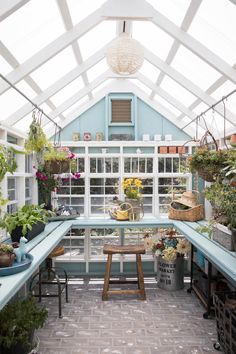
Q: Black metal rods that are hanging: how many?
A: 2